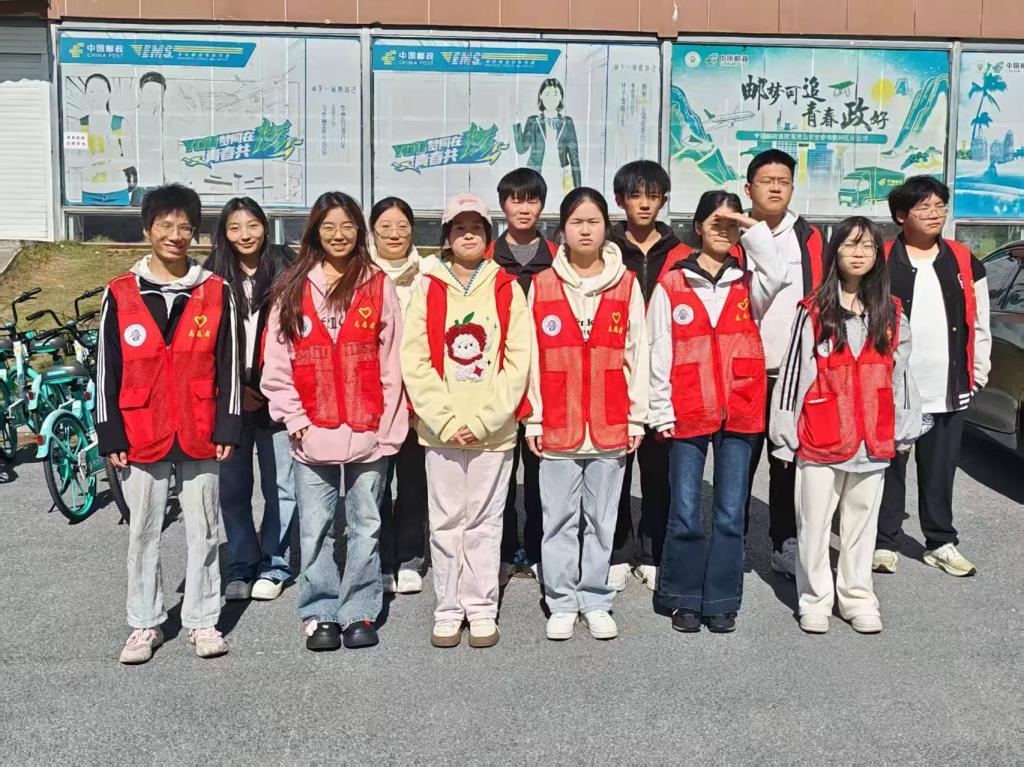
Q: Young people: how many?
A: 12